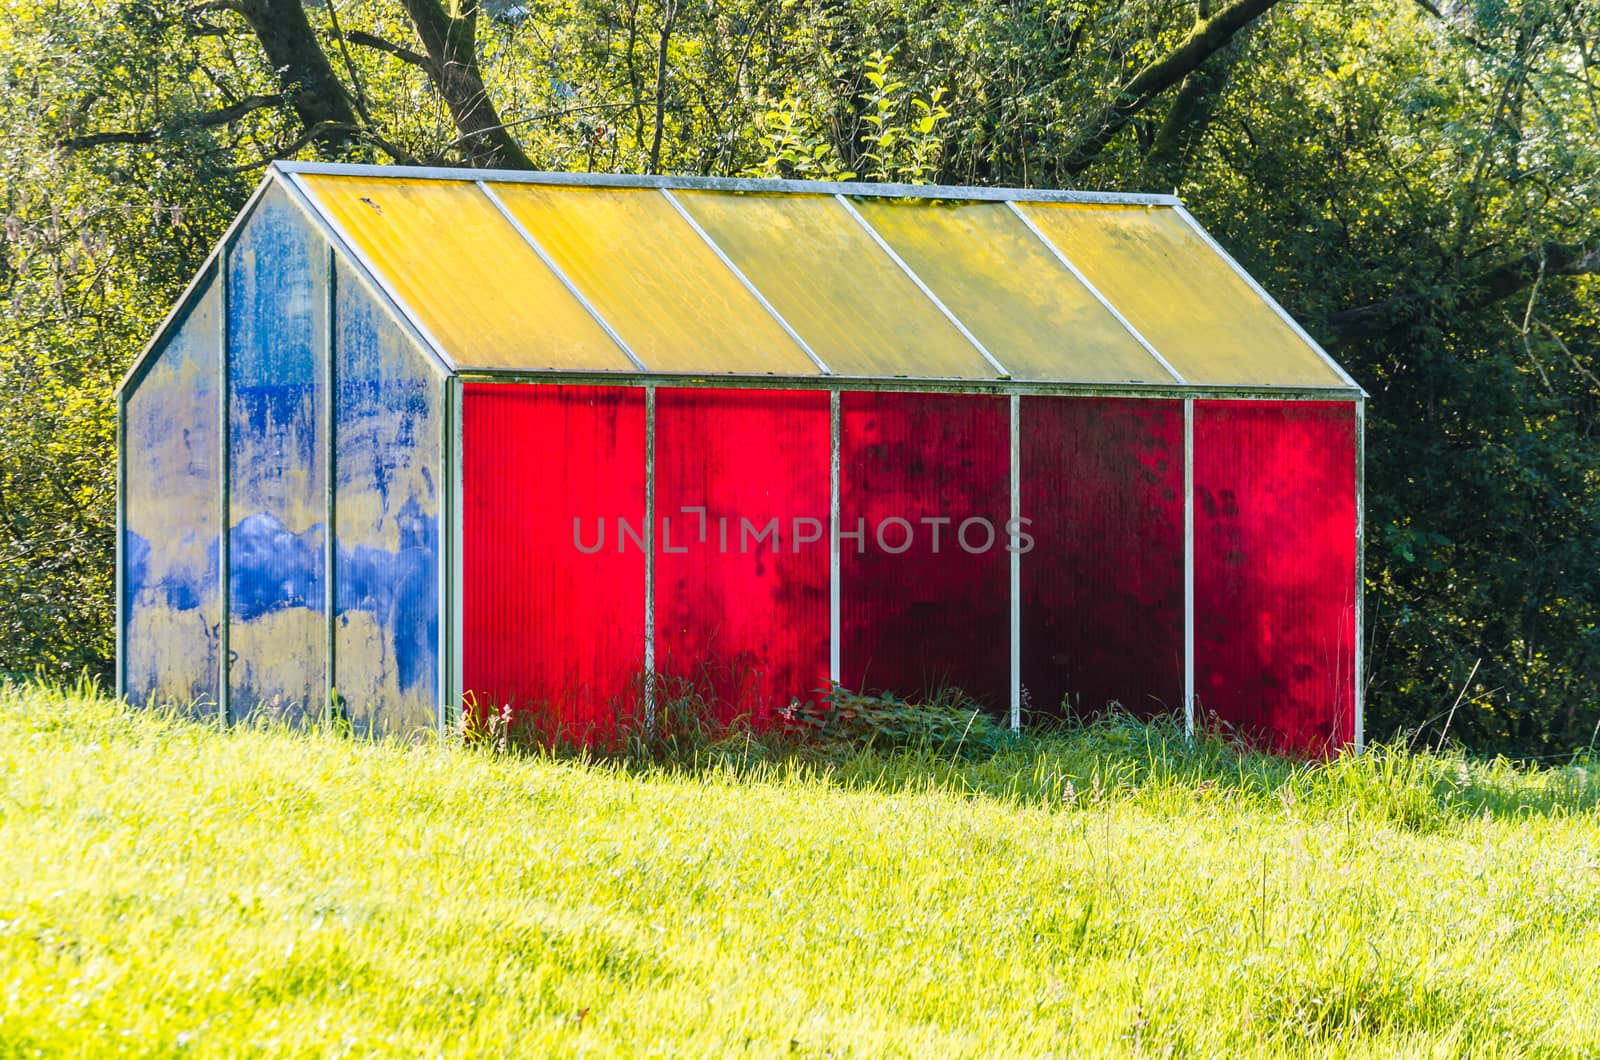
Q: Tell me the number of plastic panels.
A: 13